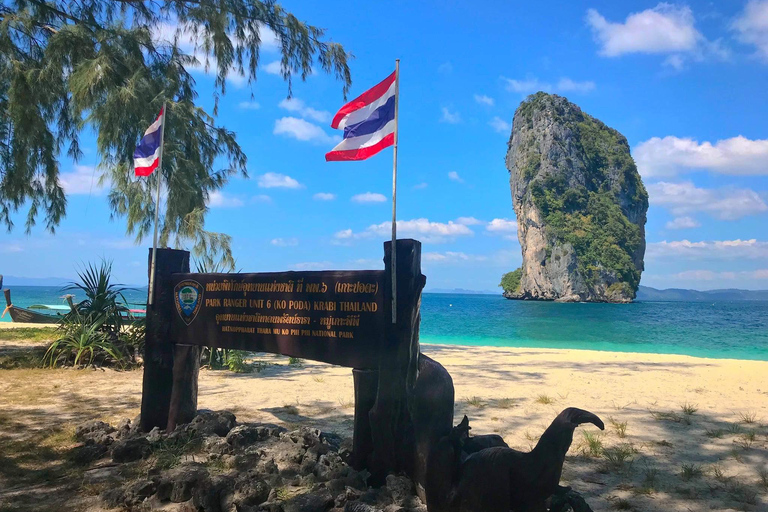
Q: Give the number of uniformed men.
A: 0